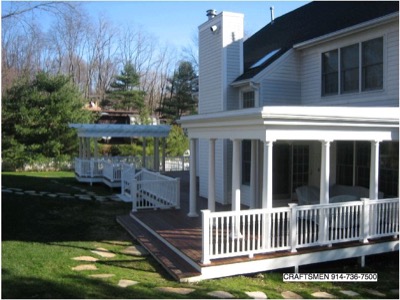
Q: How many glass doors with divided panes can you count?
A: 1